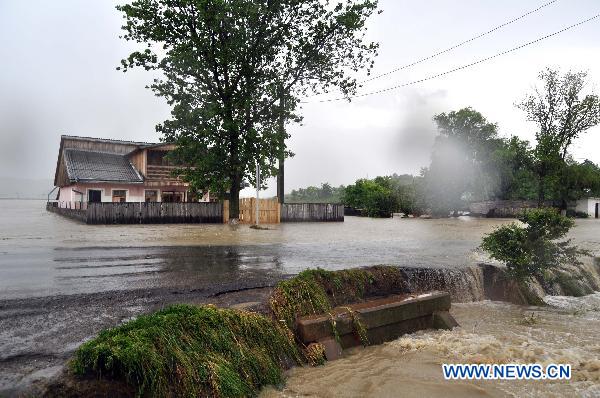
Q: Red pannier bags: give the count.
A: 0